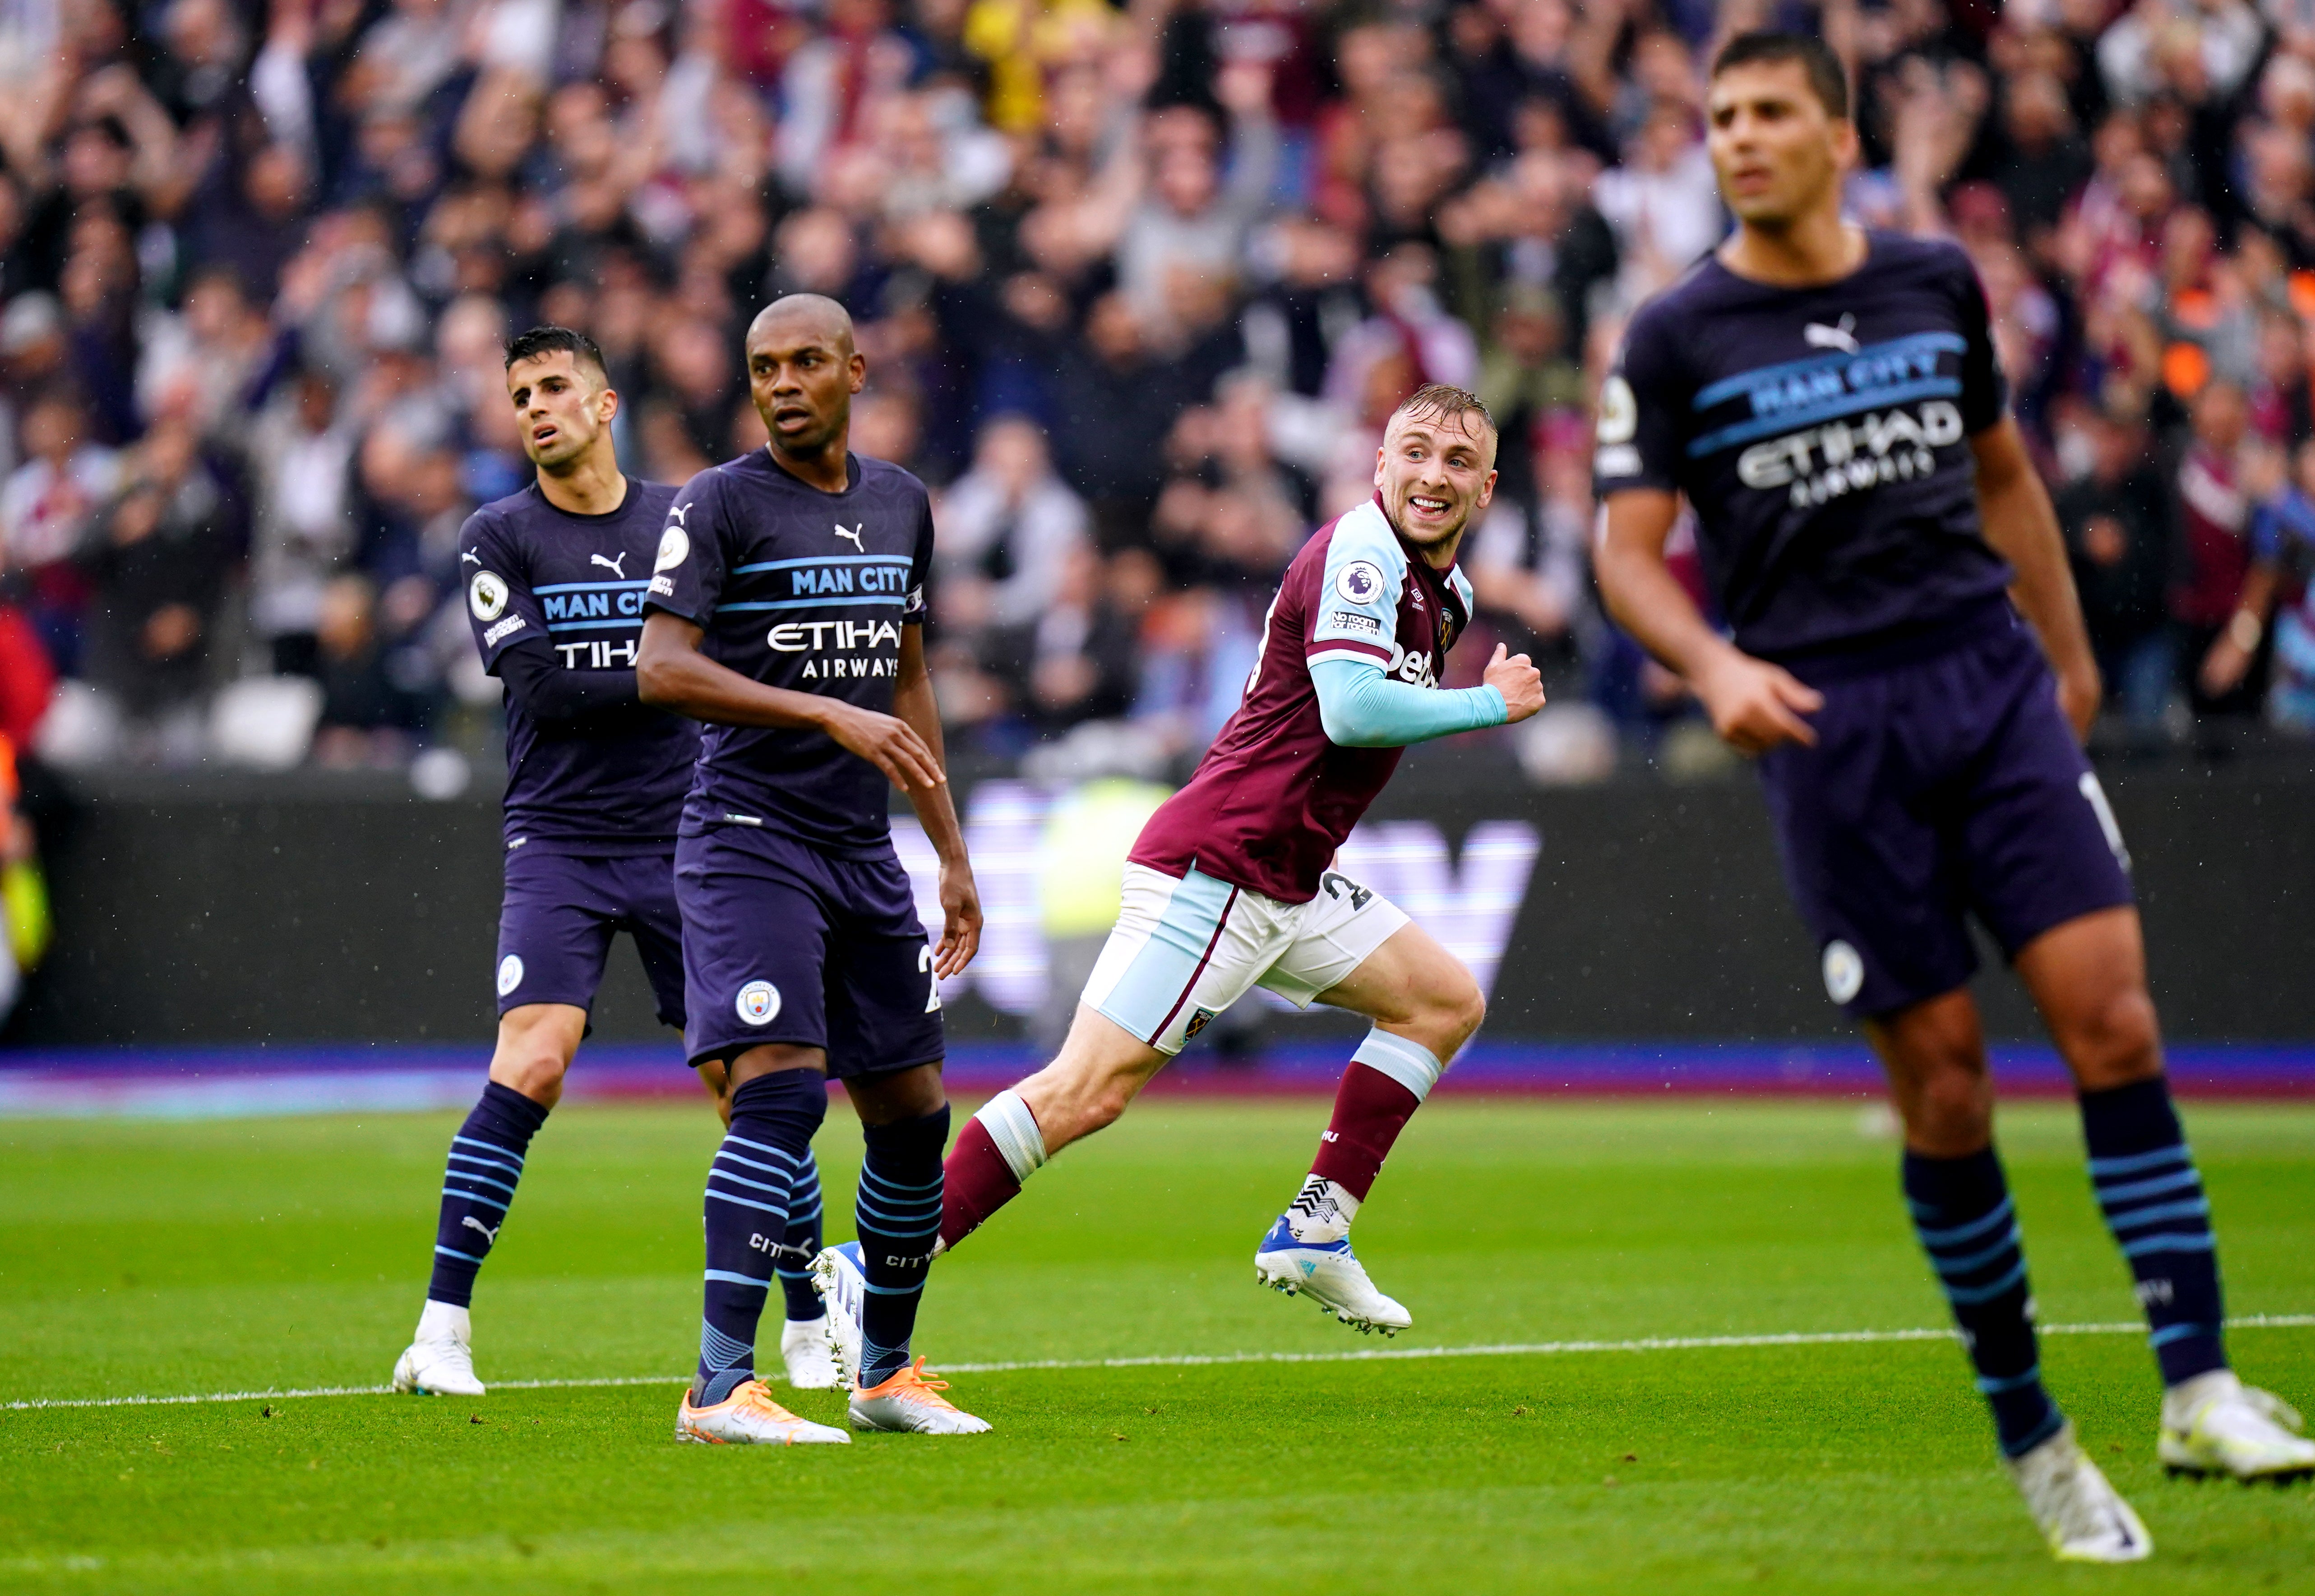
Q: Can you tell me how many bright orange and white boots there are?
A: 2